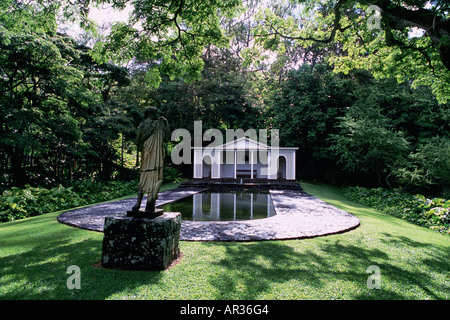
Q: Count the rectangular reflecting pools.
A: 1